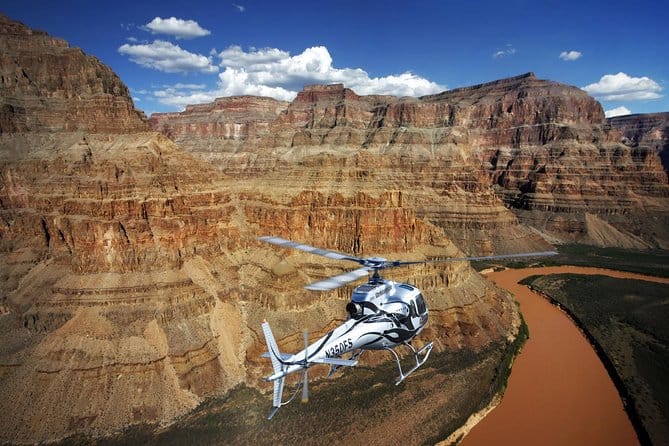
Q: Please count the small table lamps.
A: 0